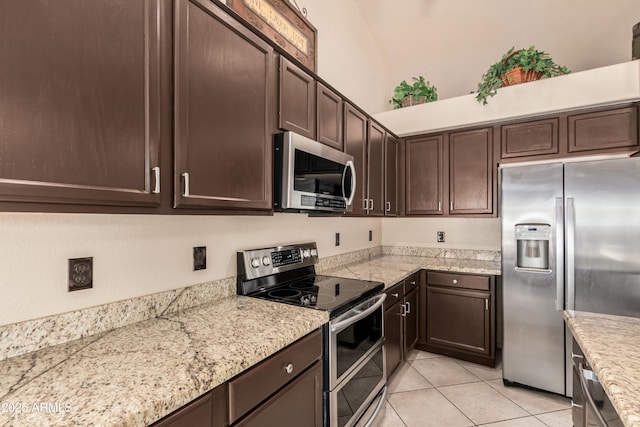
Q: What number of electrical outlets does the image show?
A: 5